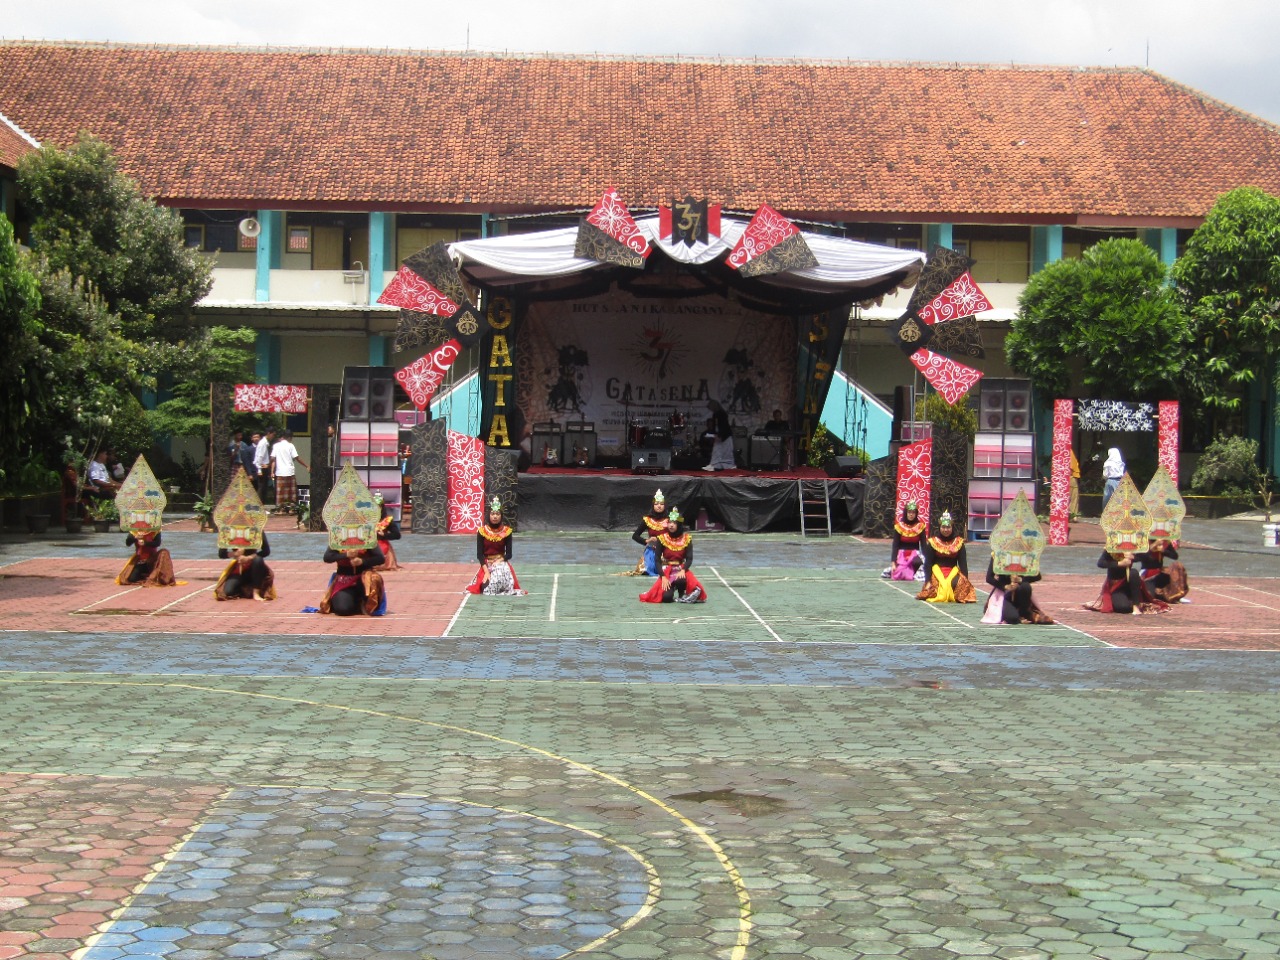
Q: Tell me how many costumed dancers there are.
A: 12